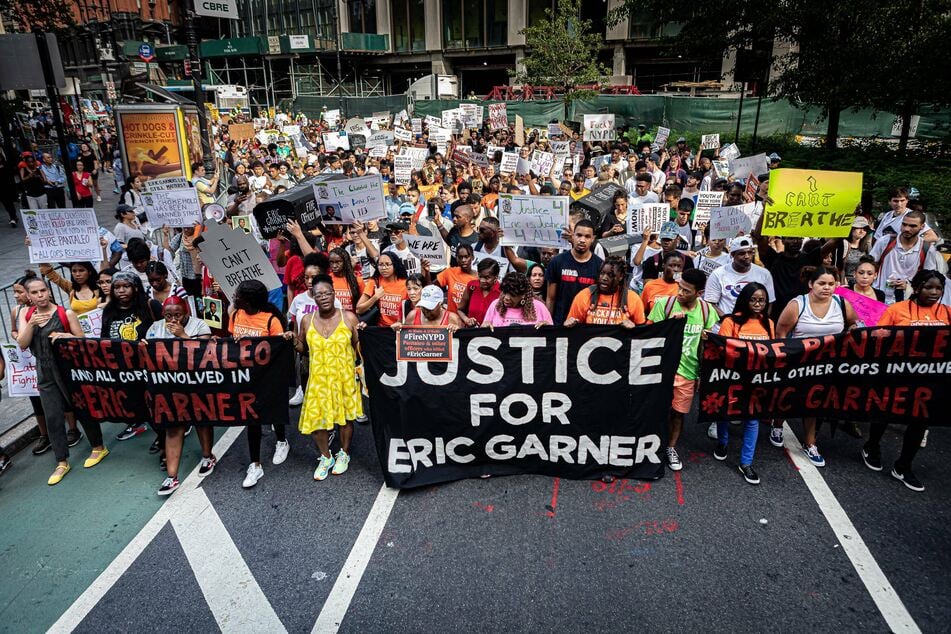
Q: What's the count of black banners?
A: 3